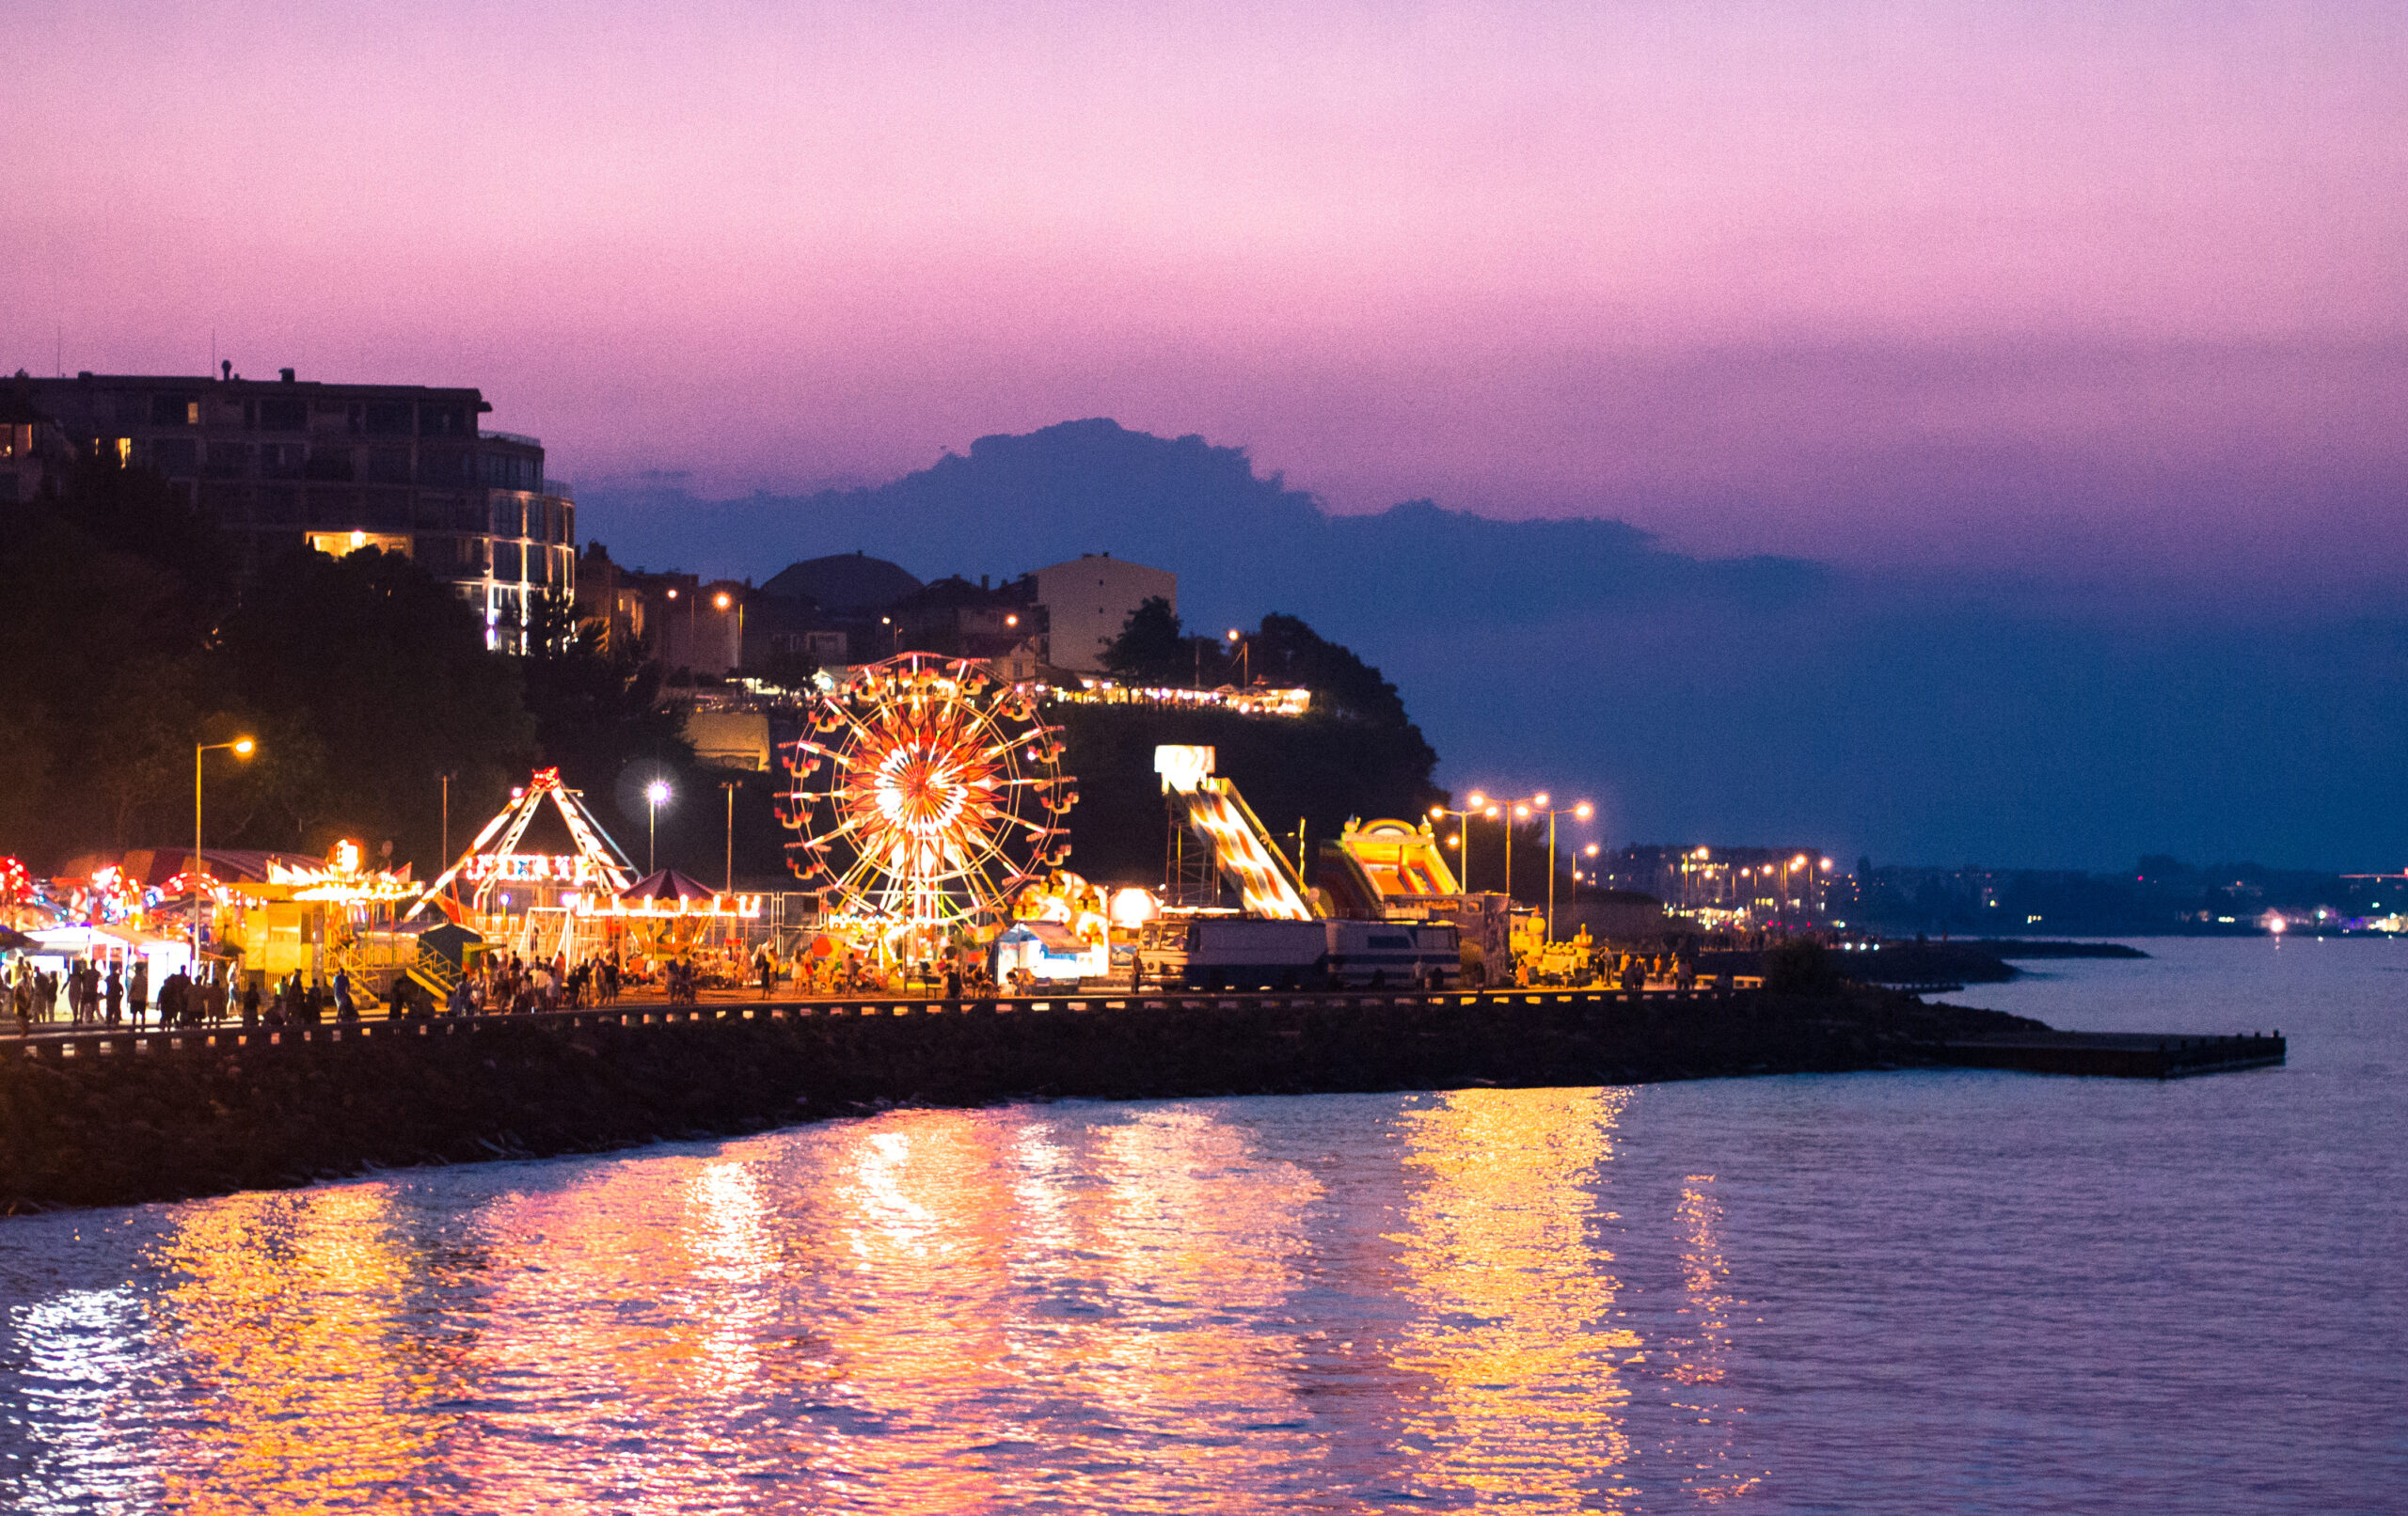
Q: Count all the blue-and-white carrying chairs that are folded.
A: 0